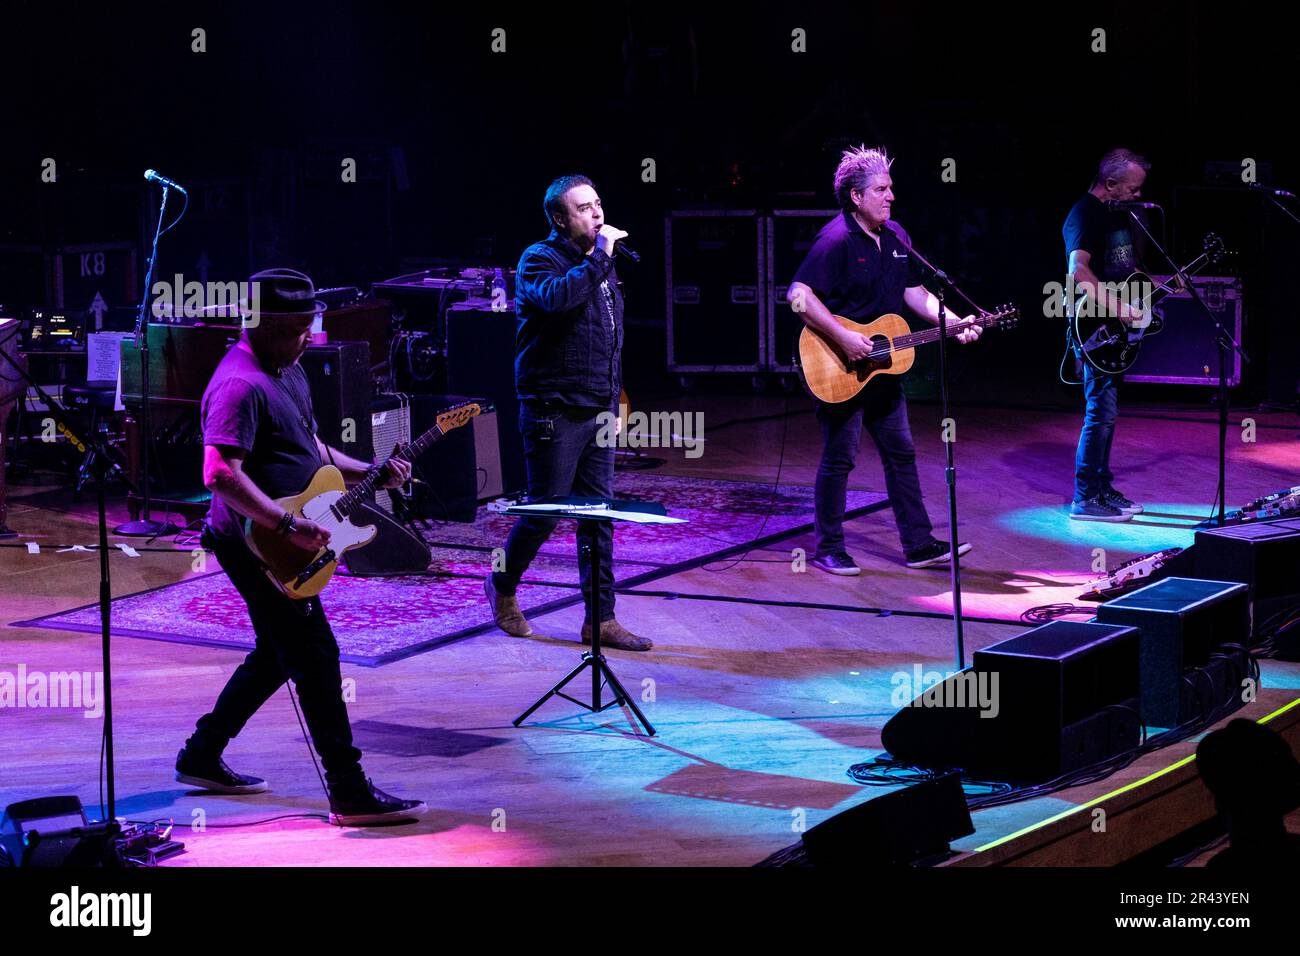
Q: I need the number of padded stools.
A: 1